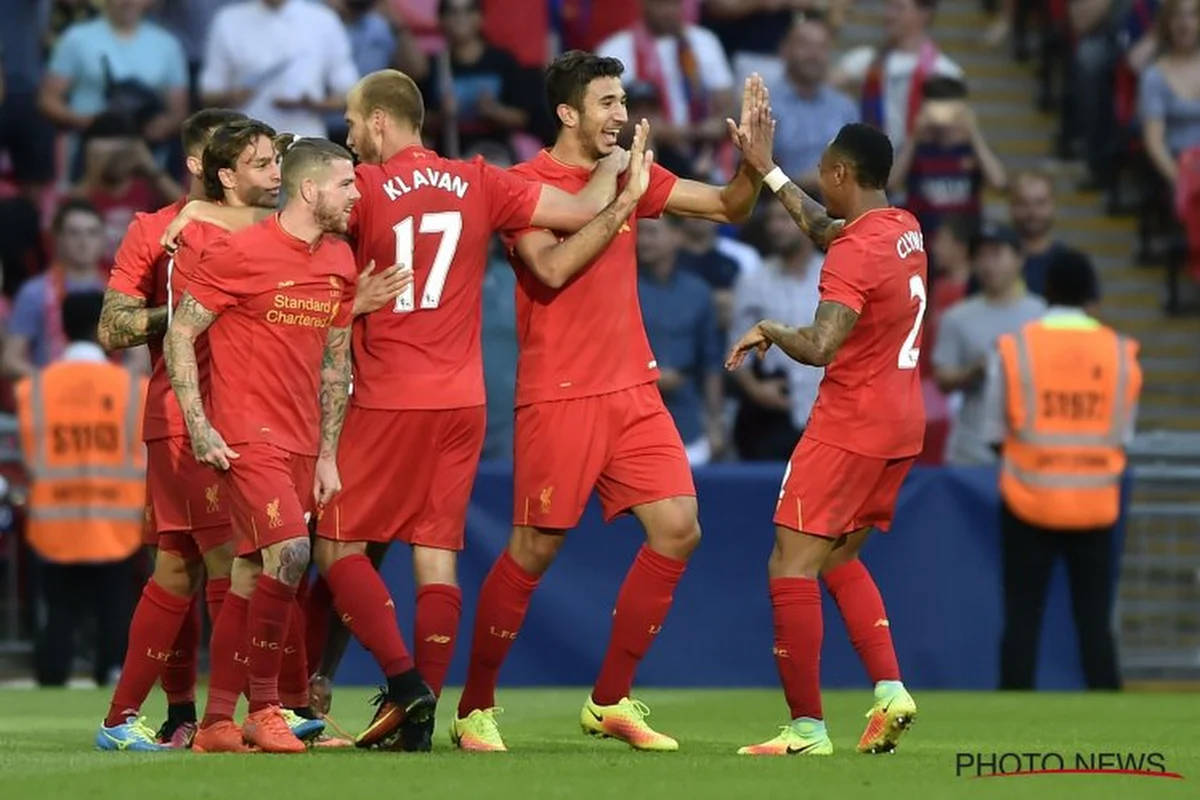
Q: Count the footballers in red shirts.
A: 6